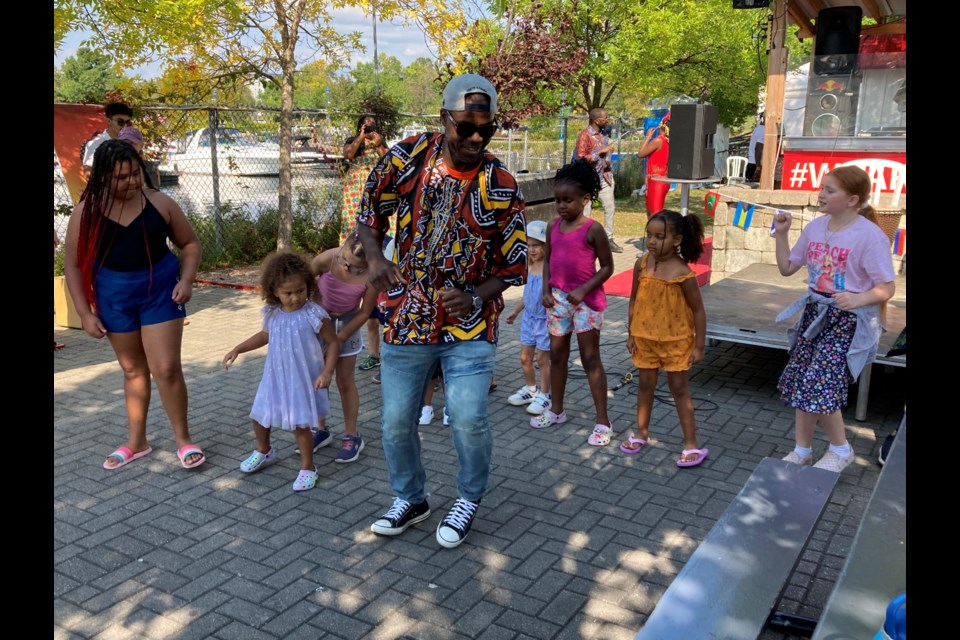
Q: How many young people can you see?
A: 7